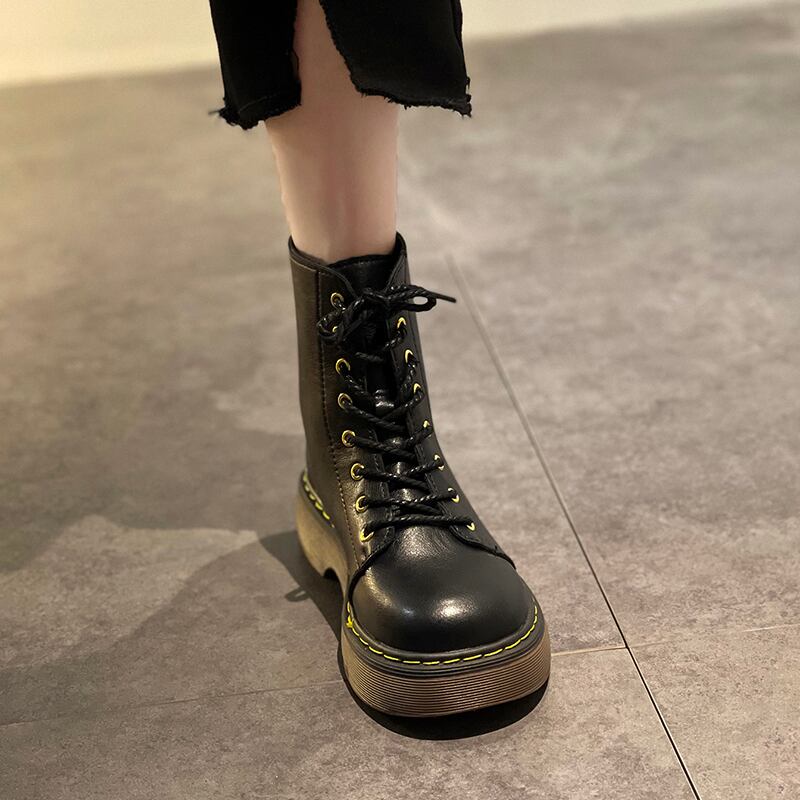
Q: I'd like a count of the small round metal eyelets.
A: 15